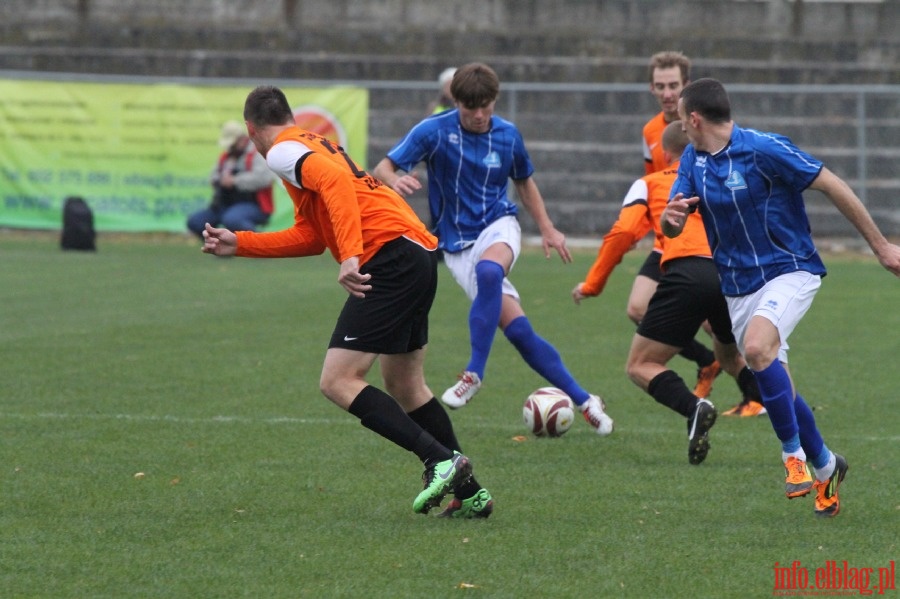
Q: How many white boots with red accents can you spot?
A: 2